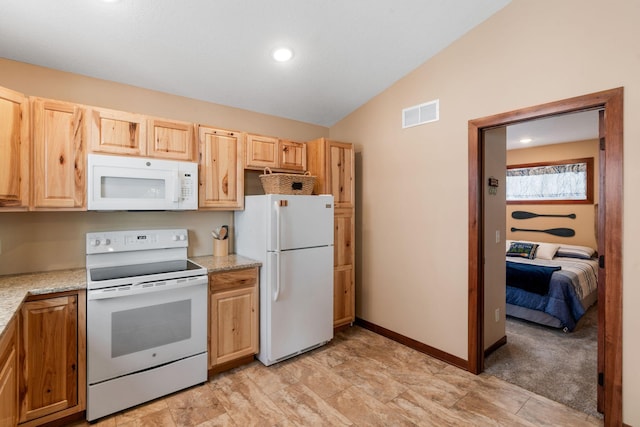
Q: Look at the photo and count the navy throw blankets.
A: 1